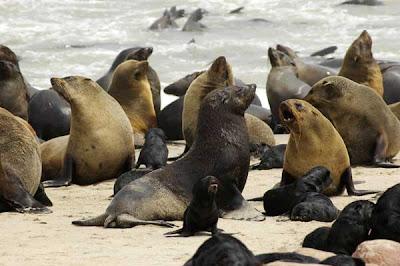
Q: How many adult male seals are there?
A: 1